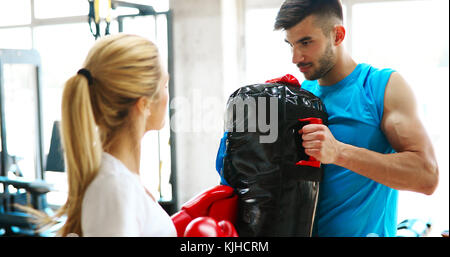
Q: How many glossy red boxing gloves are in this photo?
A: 2